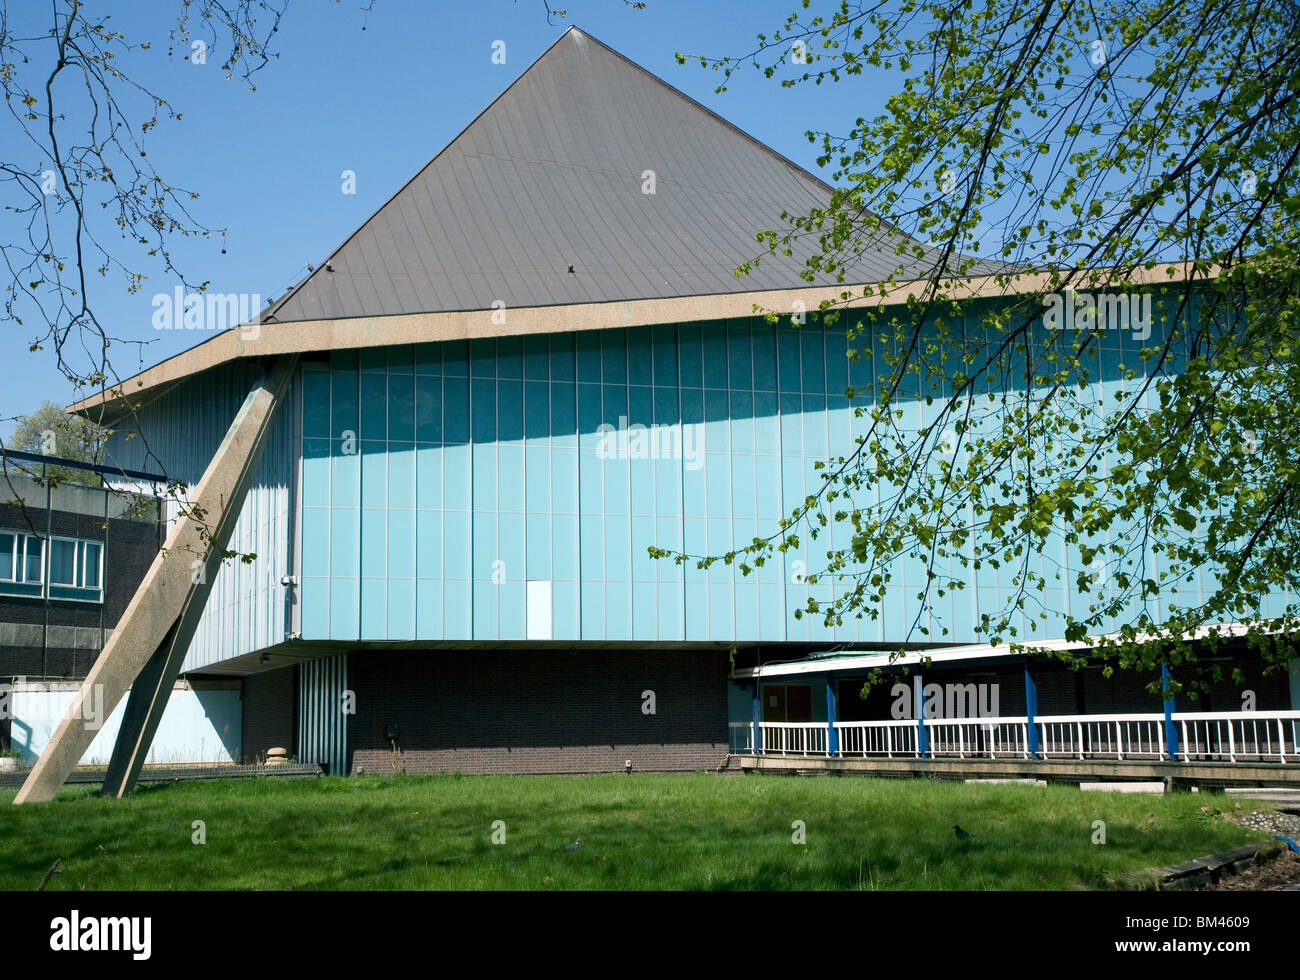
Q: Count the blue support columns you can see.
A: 5